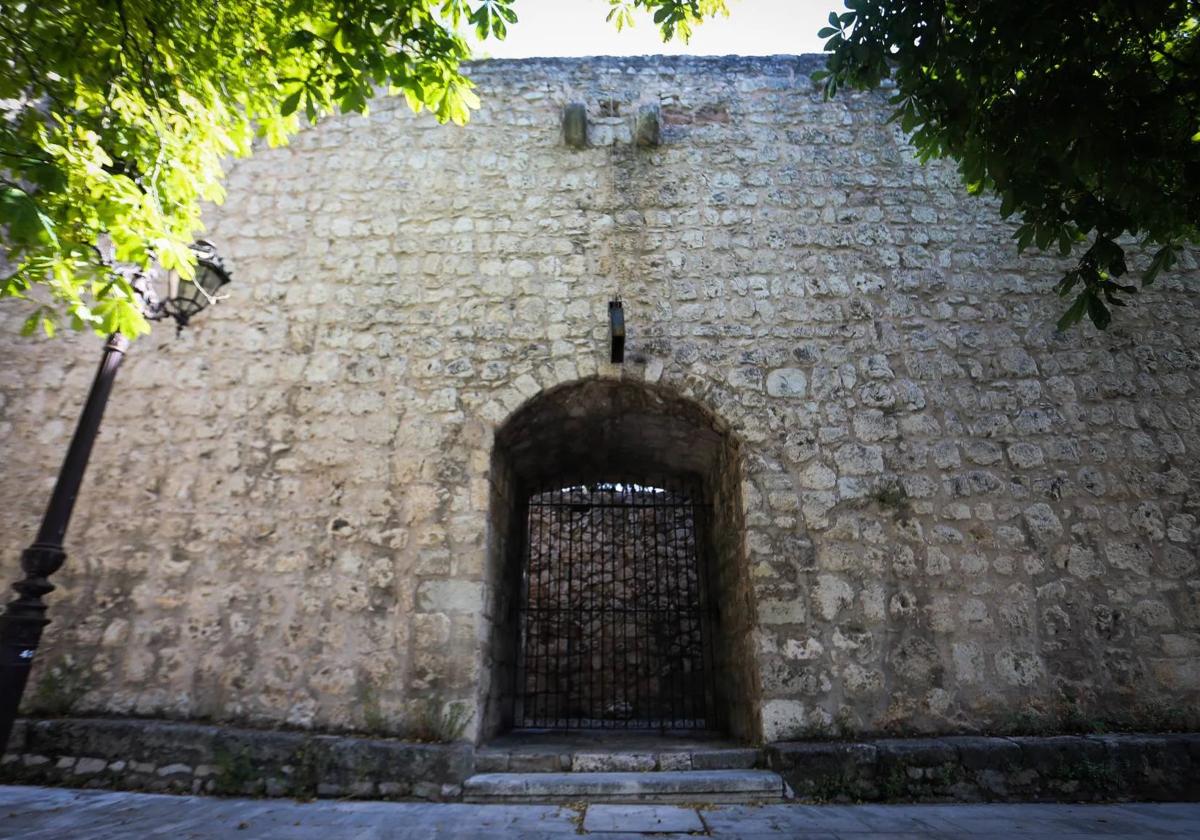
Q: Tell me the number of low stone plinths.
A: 2